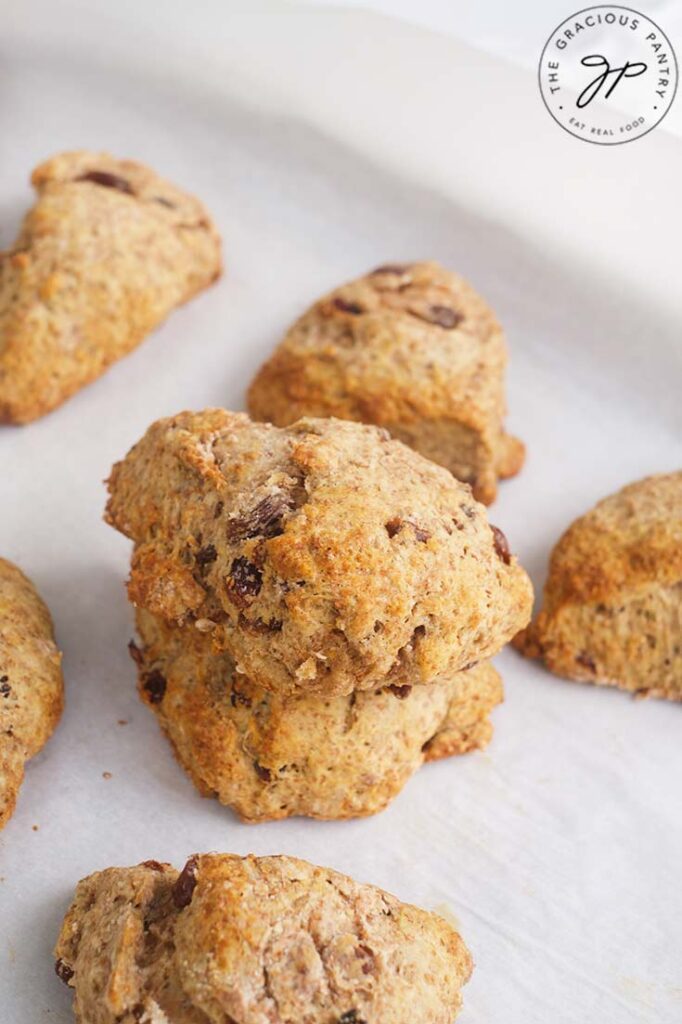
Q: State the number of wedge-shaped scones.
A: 7